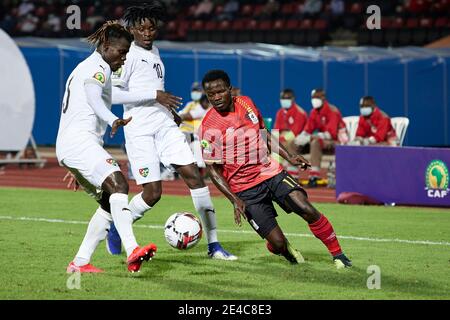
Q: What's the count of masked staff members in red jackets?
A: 3